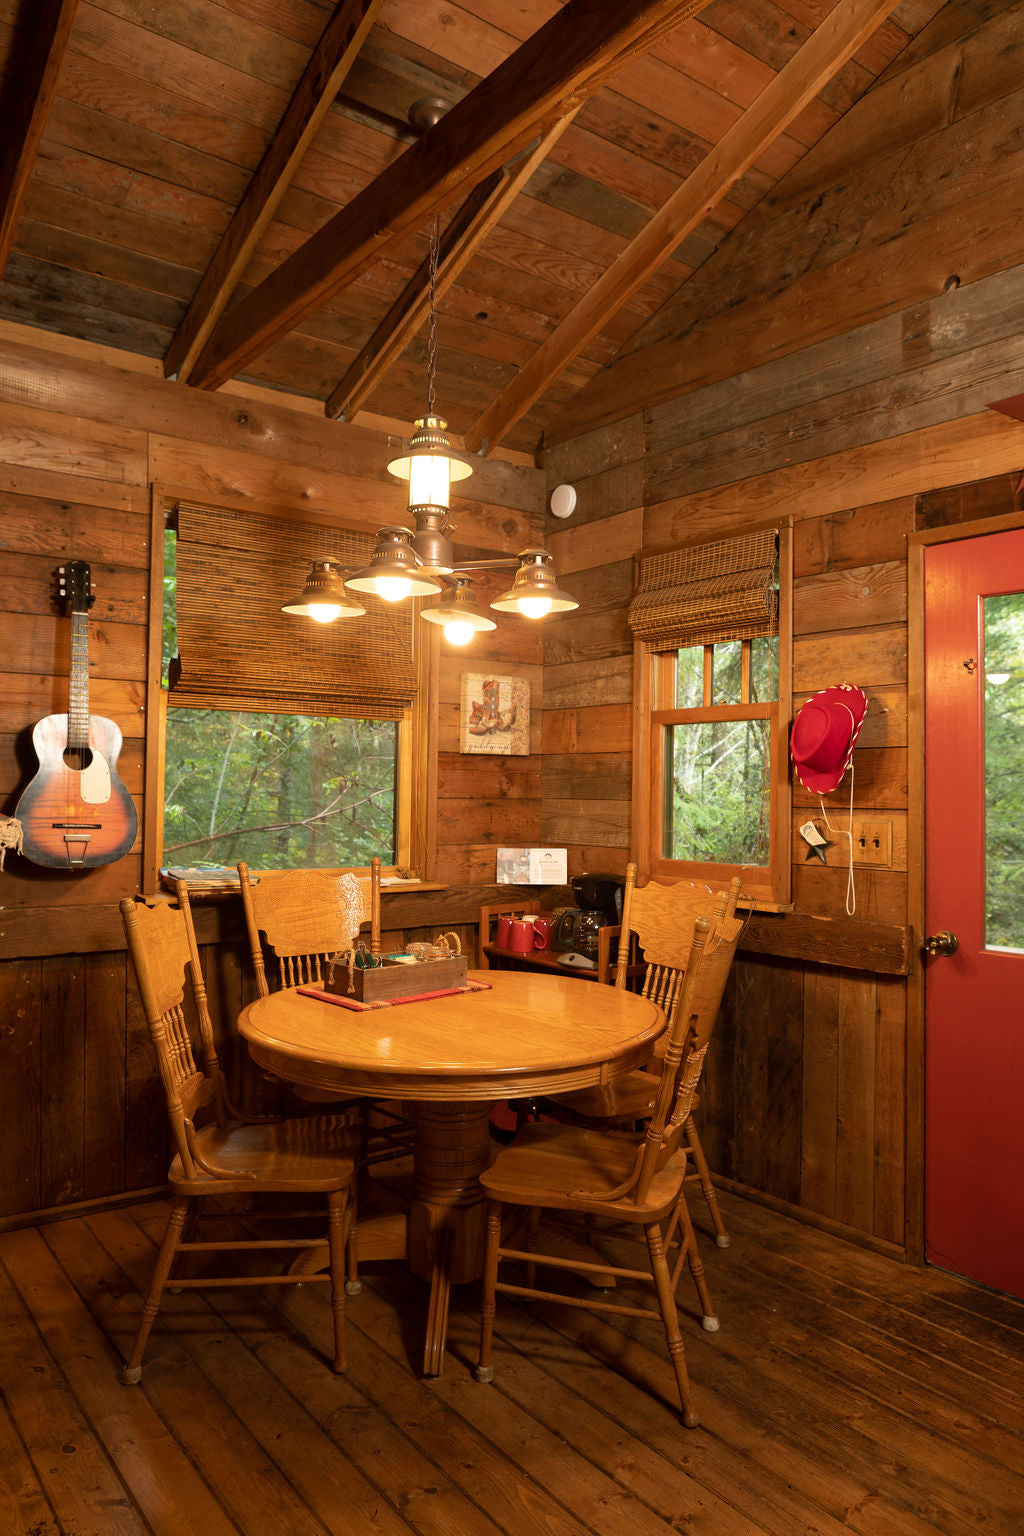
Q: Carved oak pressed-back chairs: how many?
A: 4